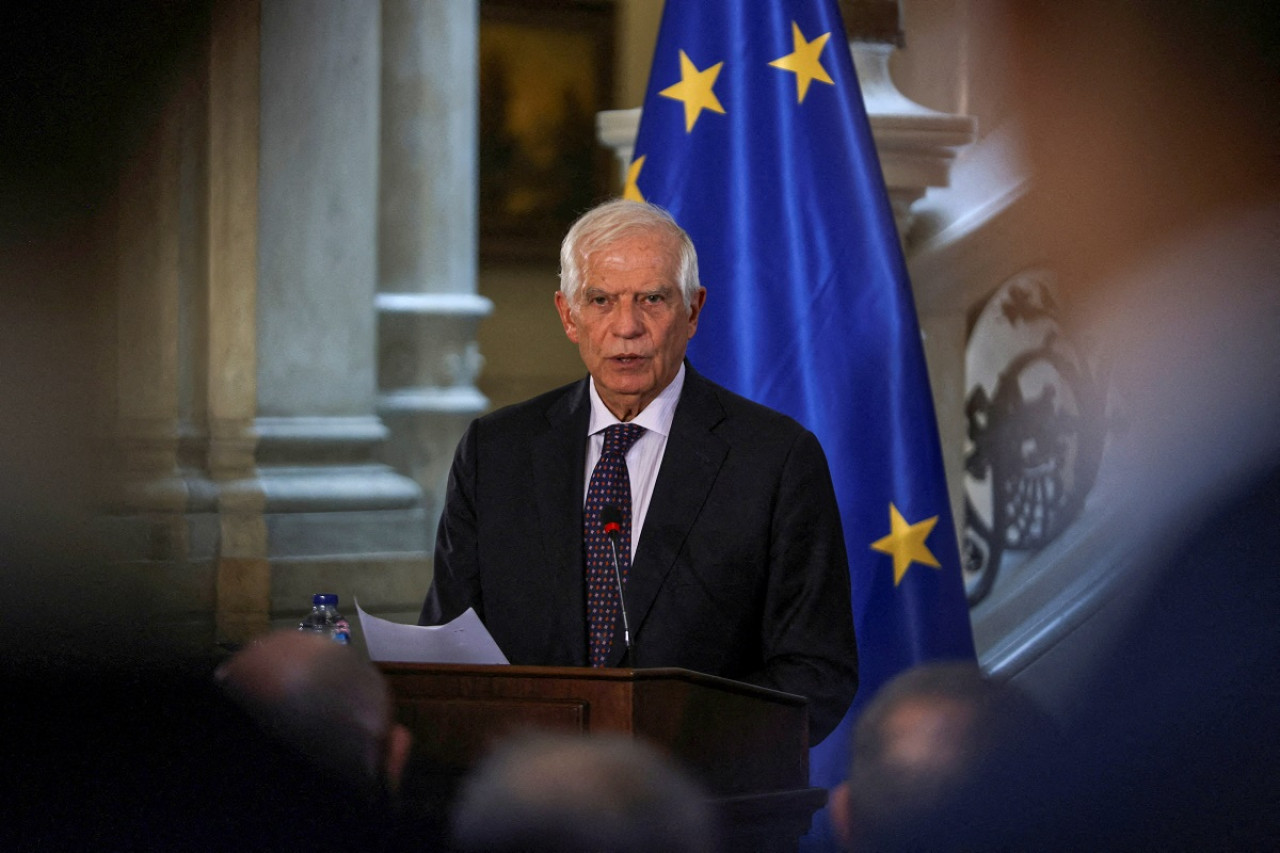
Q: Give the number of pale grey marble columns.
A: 2